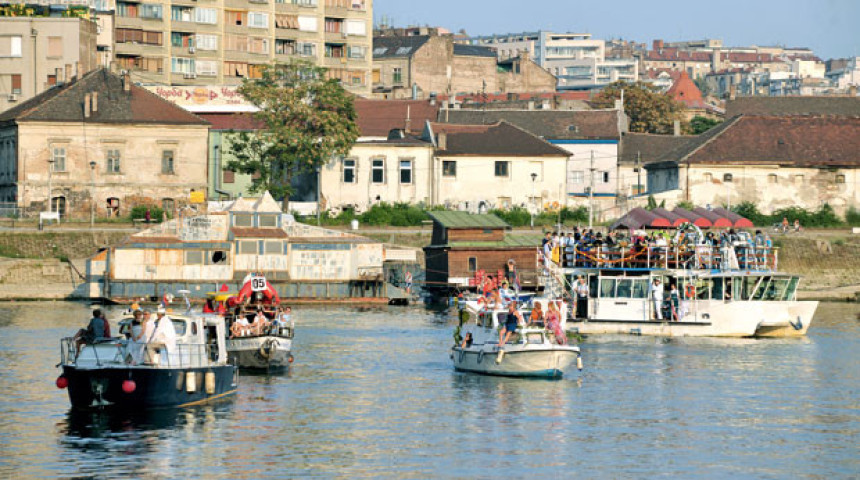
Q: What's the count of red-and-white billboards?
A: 1